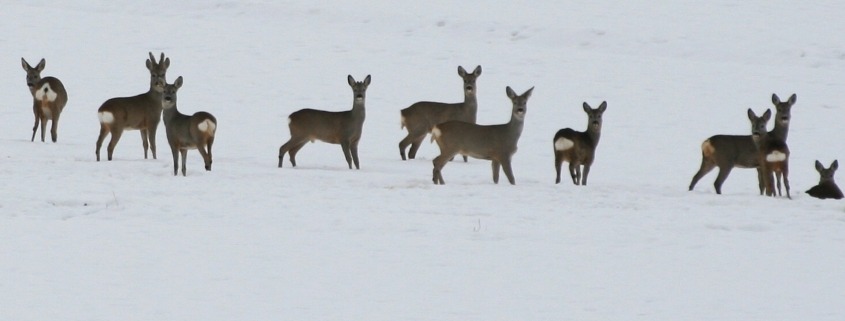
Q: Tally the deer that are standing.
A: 9